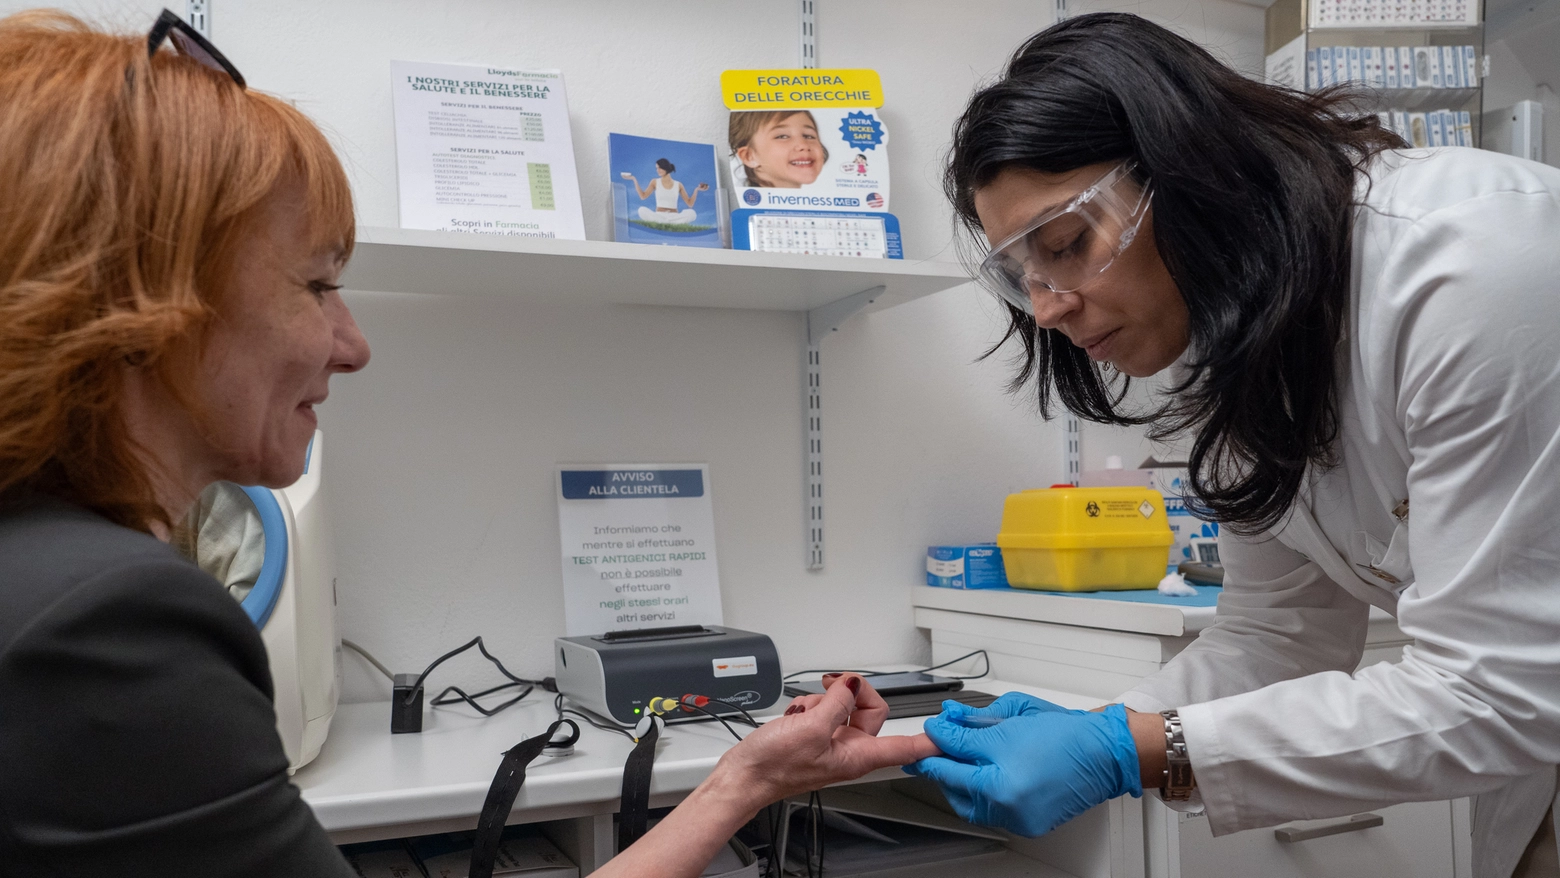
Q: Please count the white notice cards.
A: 2